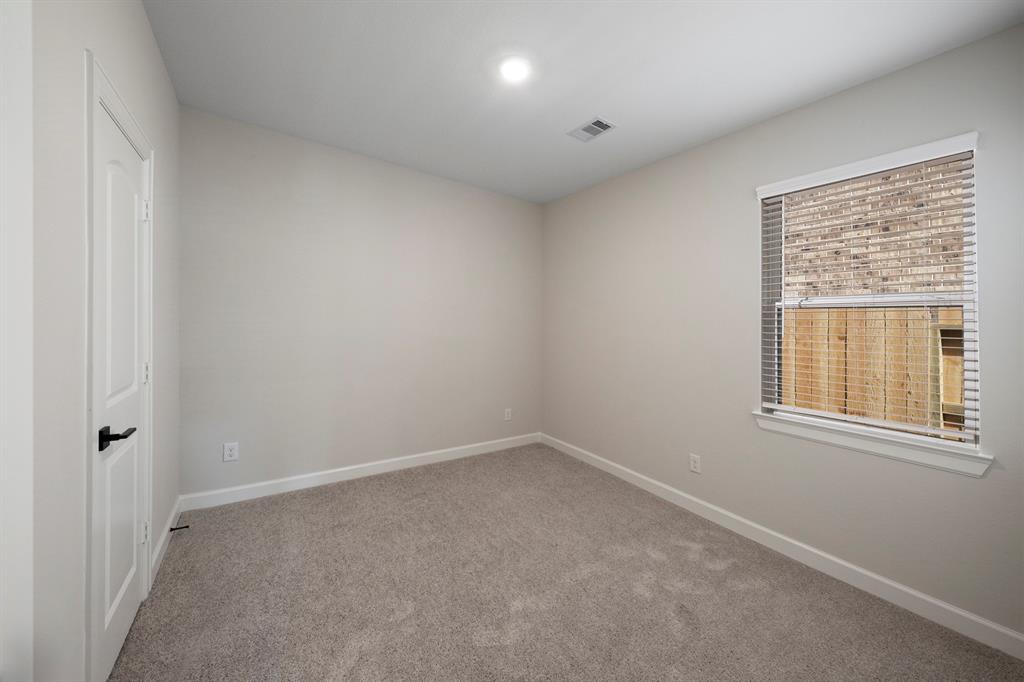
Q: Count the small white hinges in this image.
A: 3